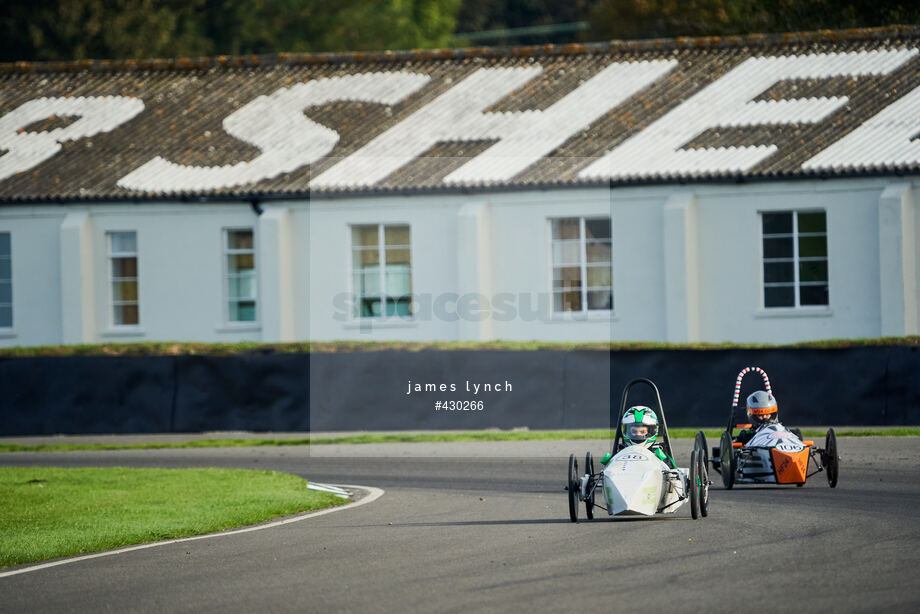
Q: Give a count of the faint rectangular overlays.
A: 1